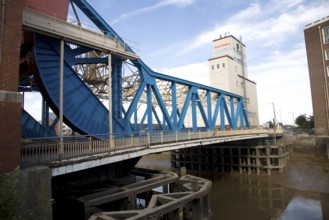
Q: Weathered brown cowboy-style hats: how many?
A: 0